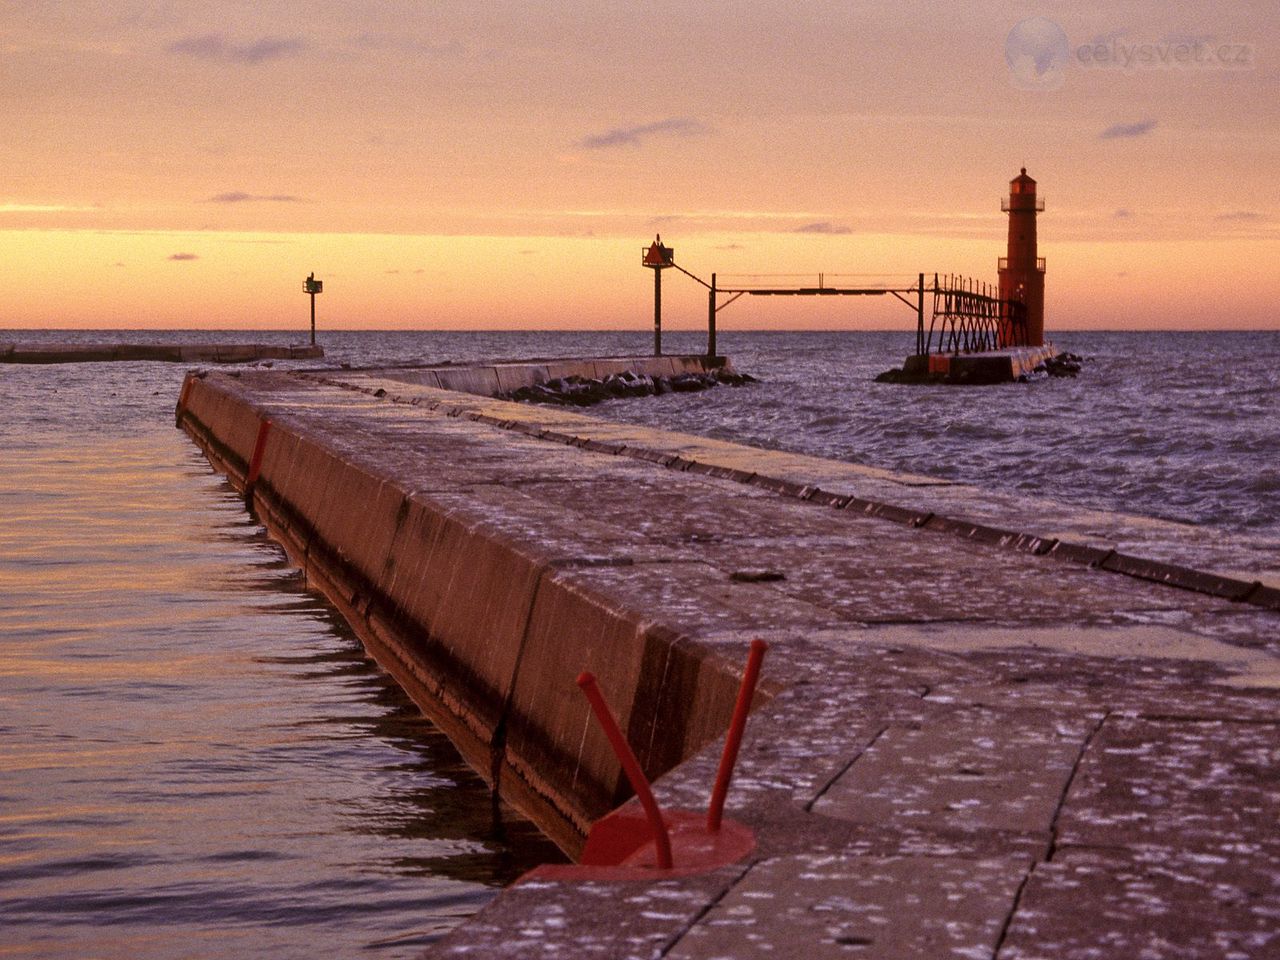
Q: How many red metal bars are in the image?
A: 2